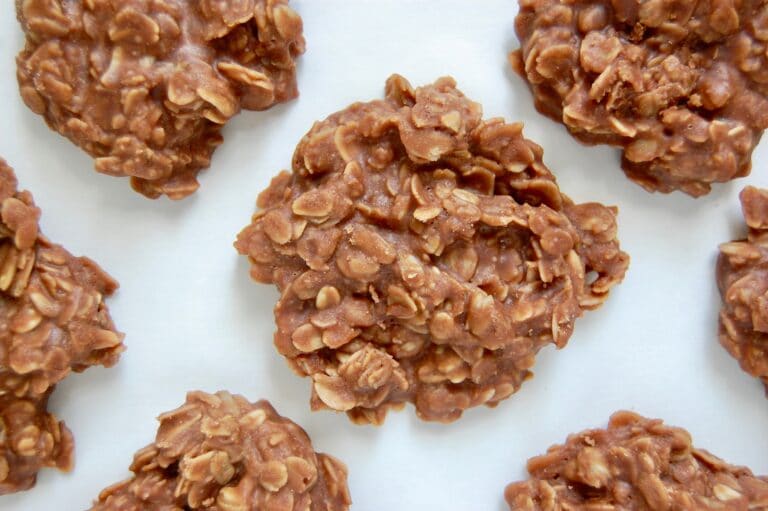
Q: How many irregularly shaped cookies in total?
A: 7